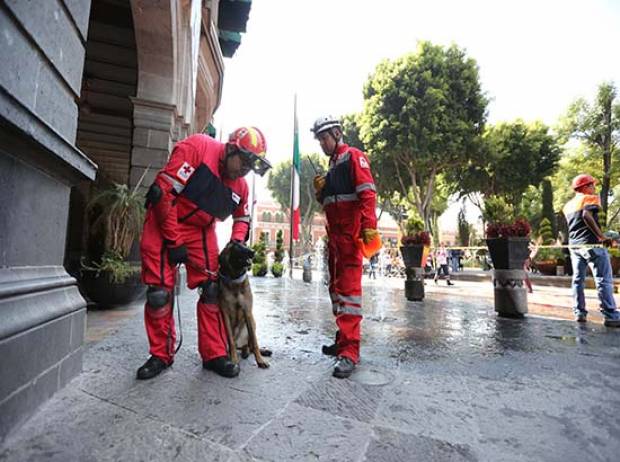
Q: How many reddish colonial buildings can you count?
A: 1